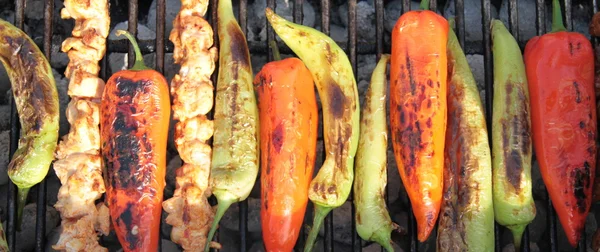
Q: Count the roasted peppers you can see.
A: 10